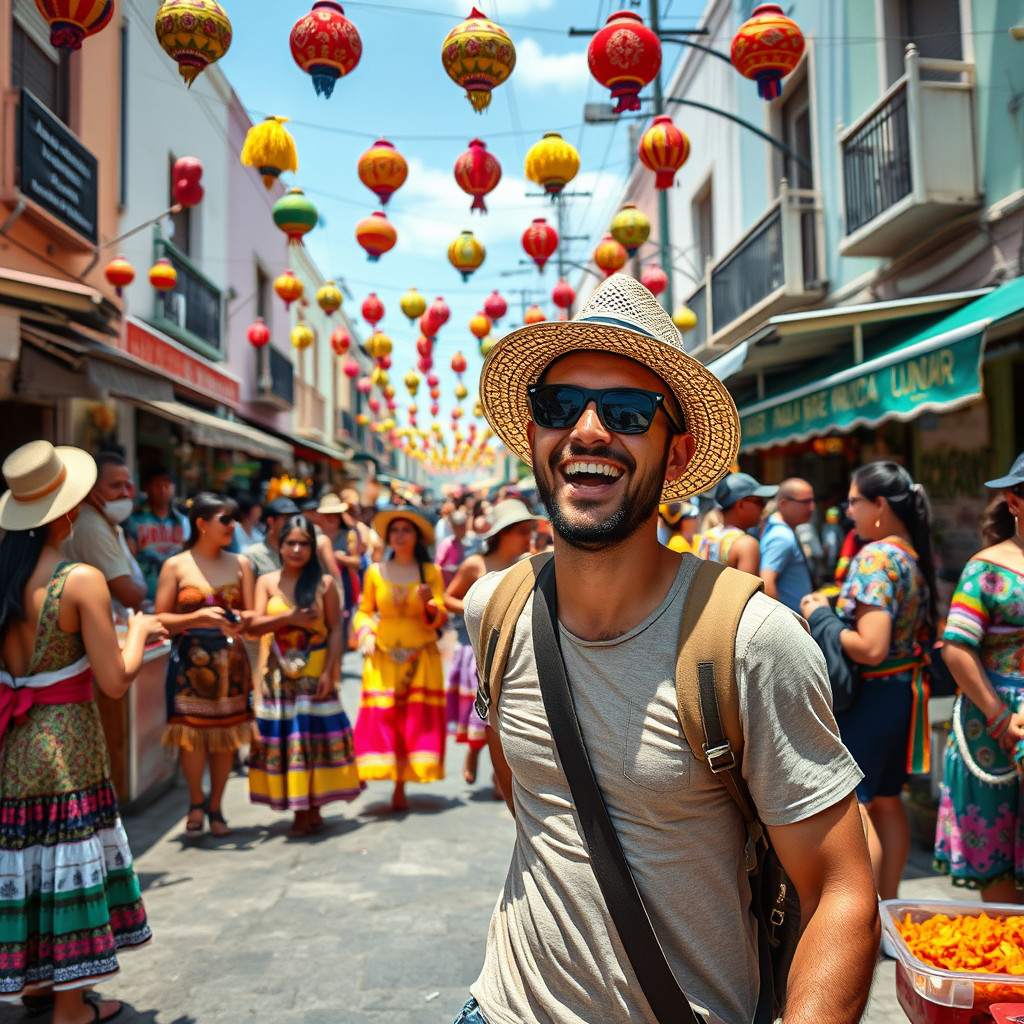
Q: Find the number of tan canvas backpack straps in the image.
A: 2